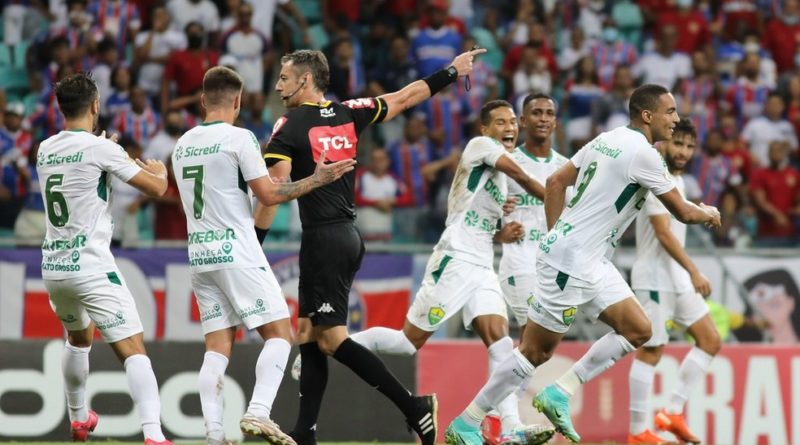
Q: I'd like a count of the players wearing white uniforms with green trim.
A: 6